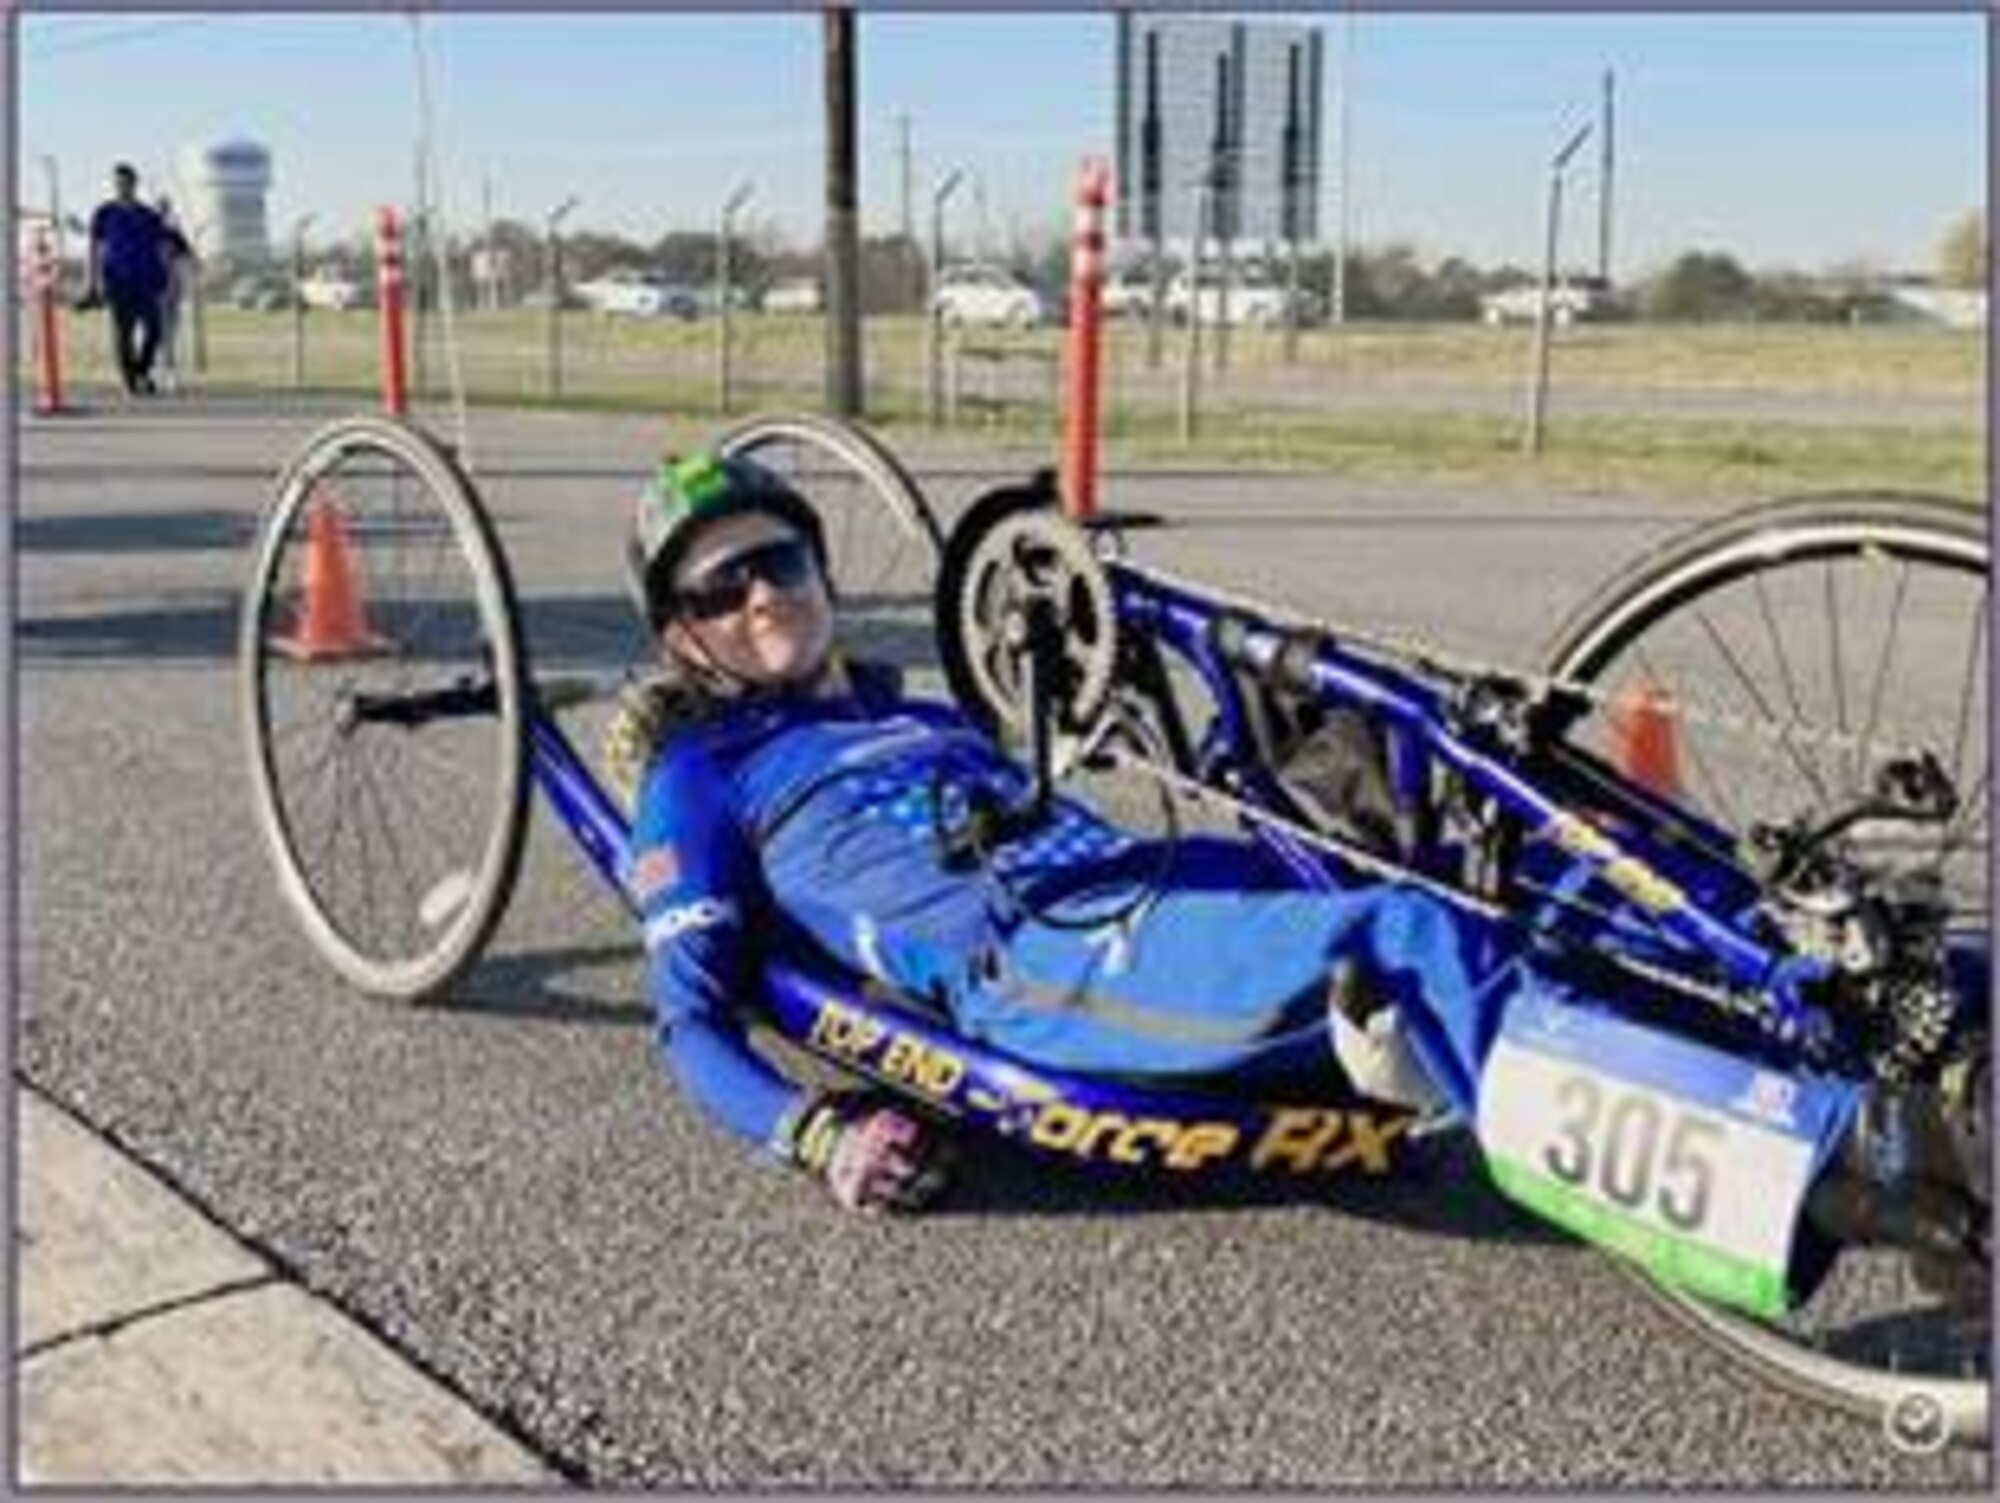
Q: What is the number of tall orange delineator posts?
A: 3